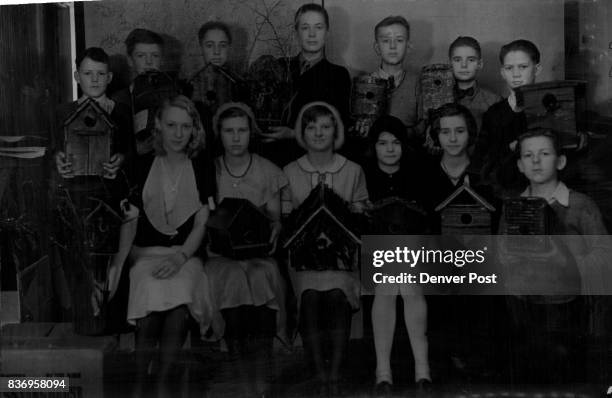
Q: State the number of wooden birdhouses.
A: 13